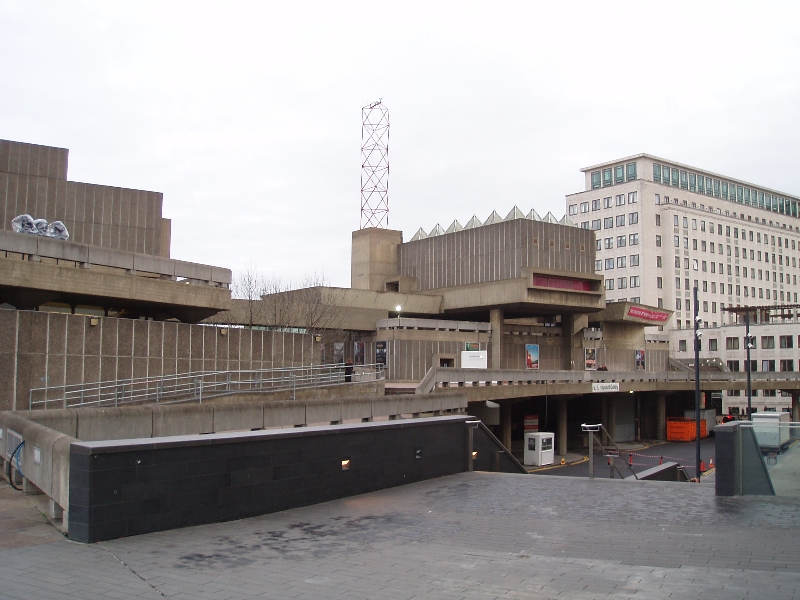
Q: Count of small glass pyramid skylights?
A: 9